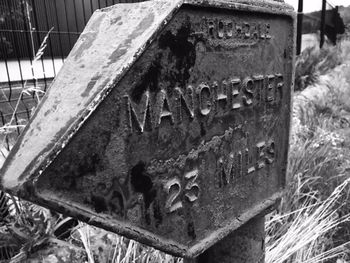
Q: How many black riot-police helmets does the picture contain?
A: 0